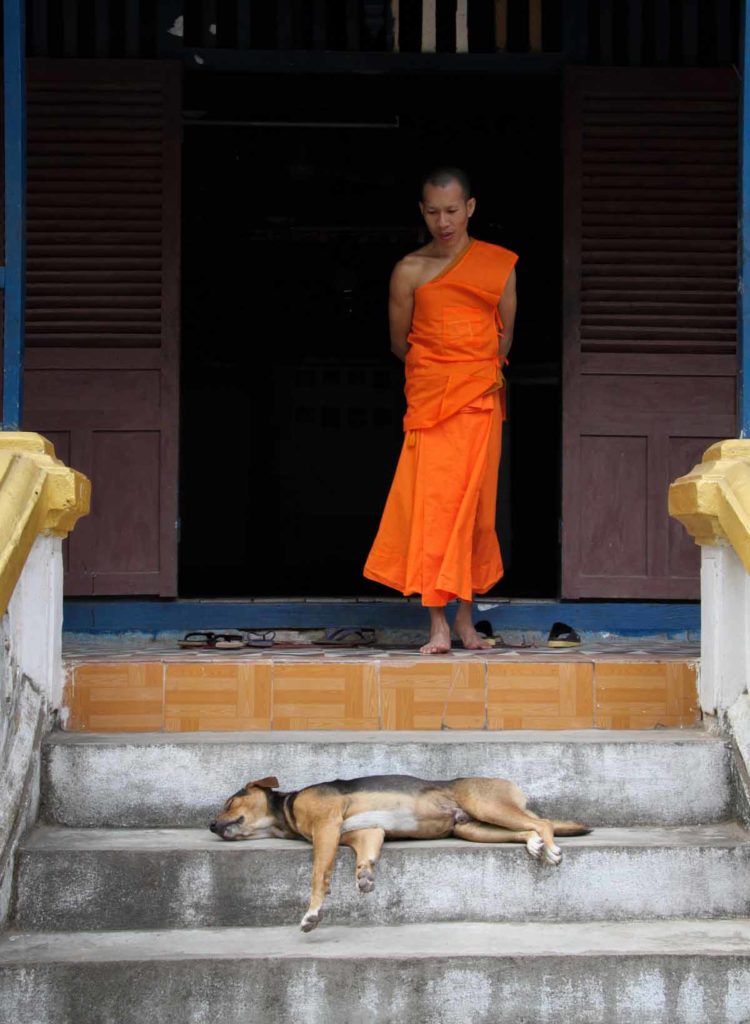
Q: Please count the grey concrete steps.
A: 3